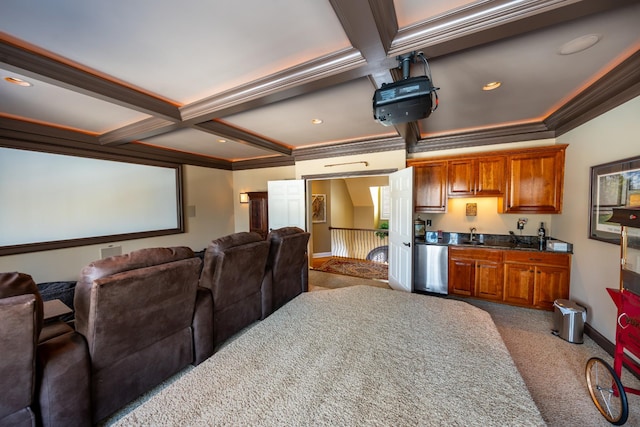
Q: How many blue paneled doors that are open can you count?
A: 0